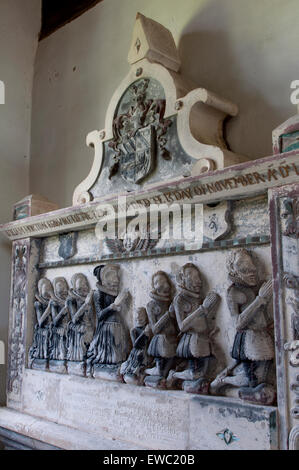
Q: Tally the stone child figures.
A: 6